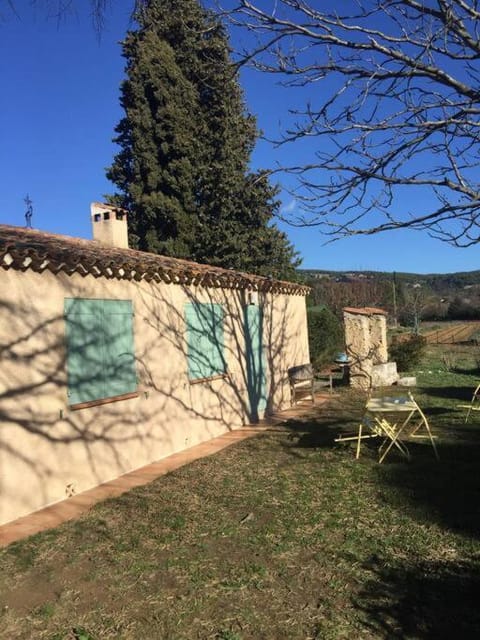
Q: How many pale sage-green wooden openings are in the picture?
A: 3